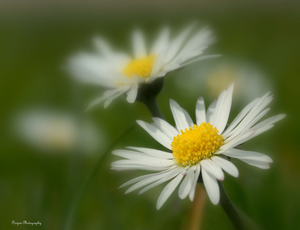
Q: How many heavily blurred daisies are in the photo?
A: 2